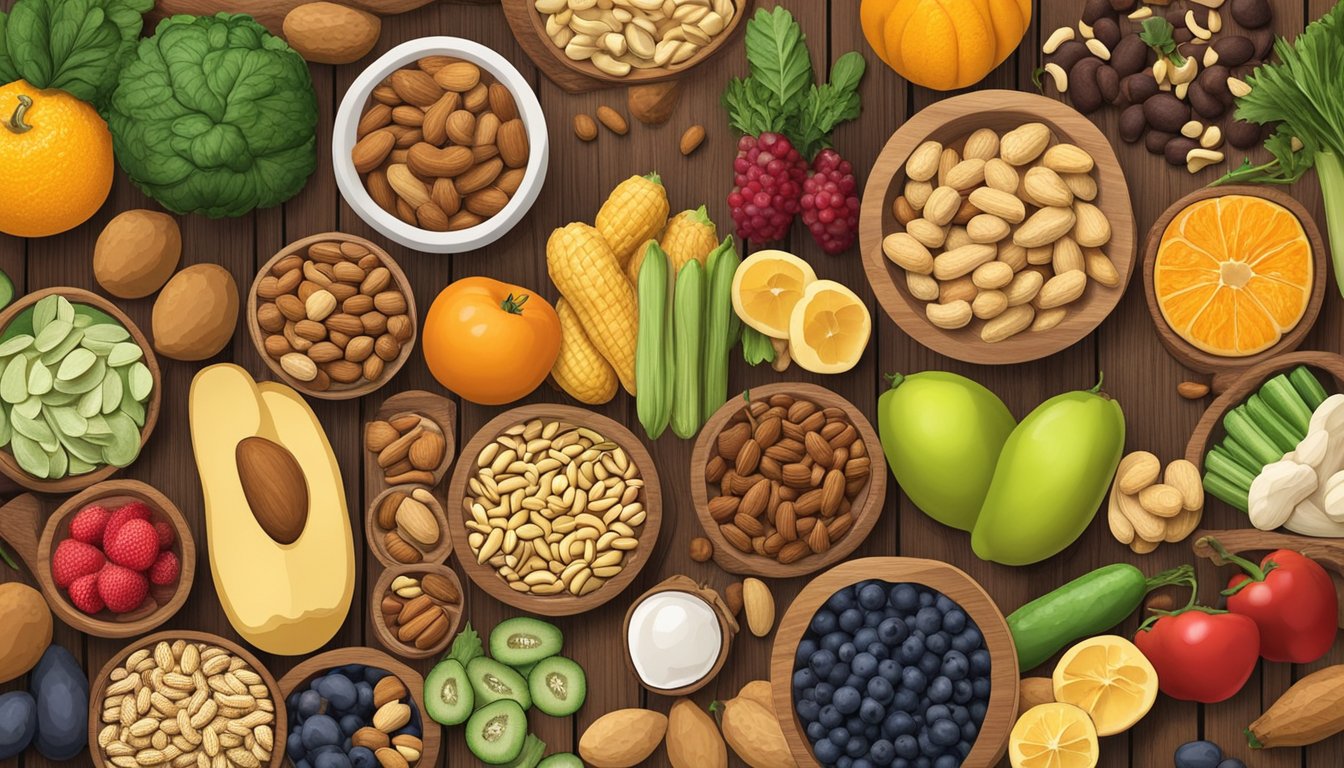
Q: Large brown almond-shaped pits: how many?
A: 1